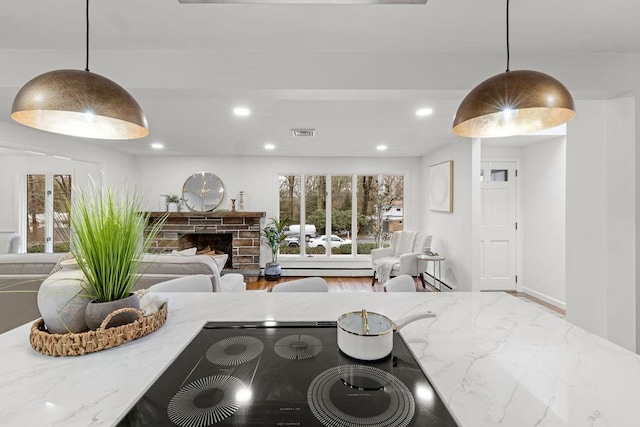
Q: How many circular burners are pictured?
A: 4